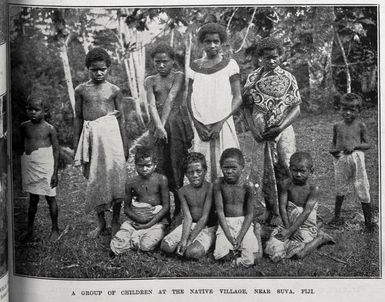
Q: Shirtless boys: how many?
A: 8